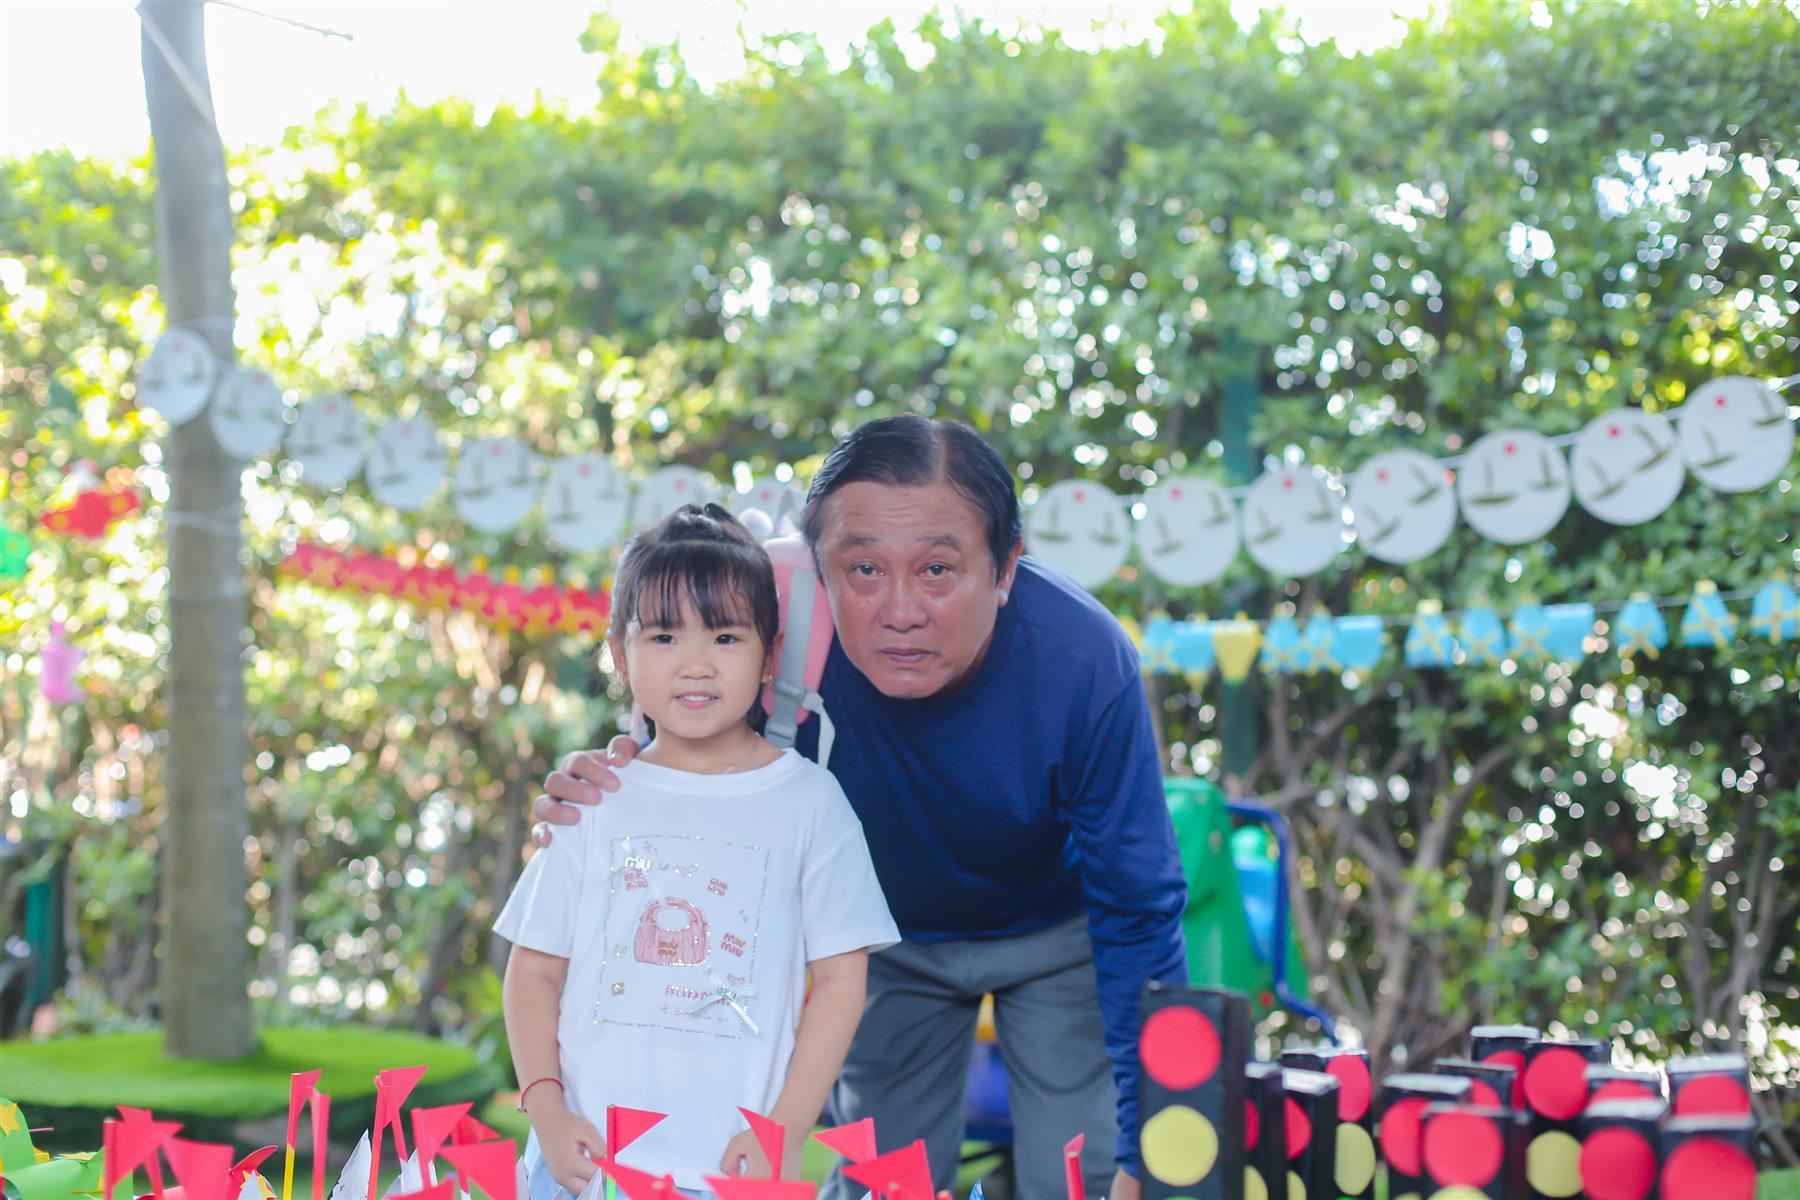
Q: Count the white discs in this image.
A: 15